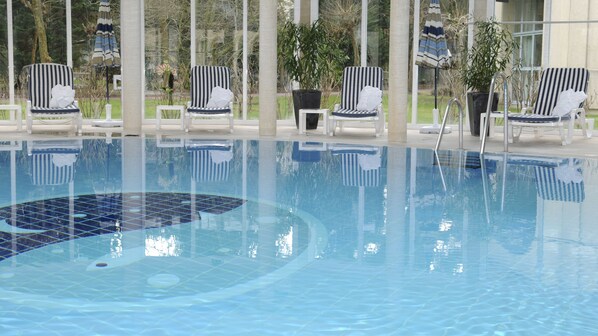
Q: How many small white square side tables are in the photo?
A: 4